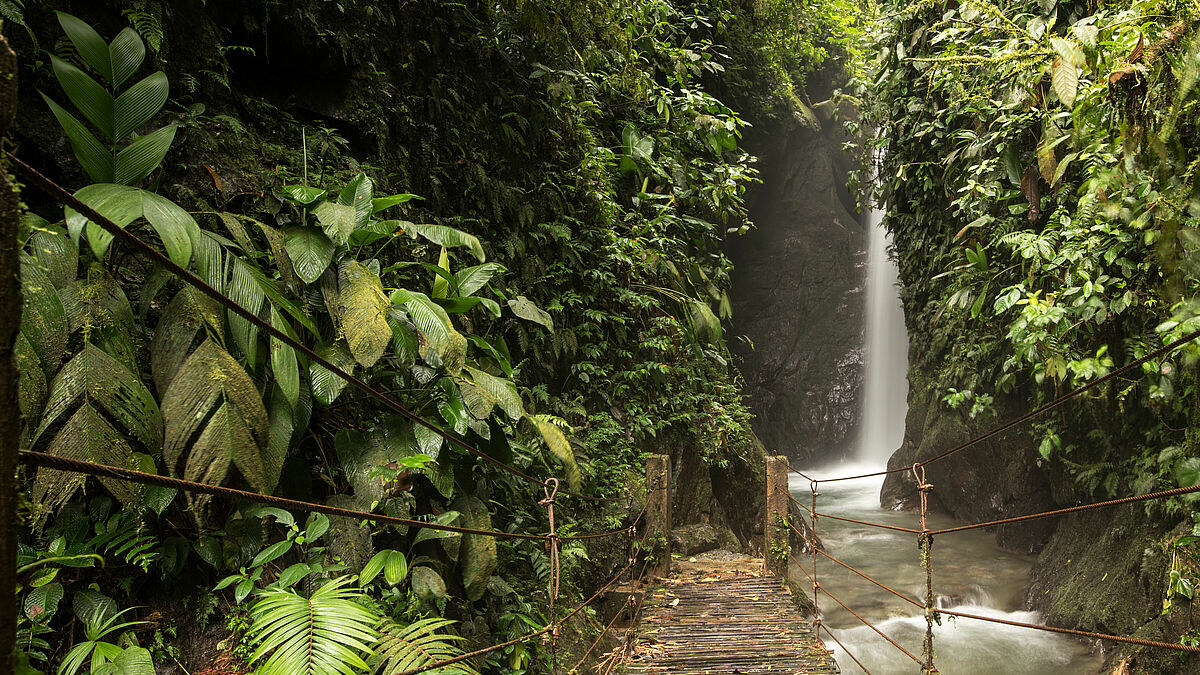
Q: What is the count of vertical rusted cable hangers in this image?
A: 4